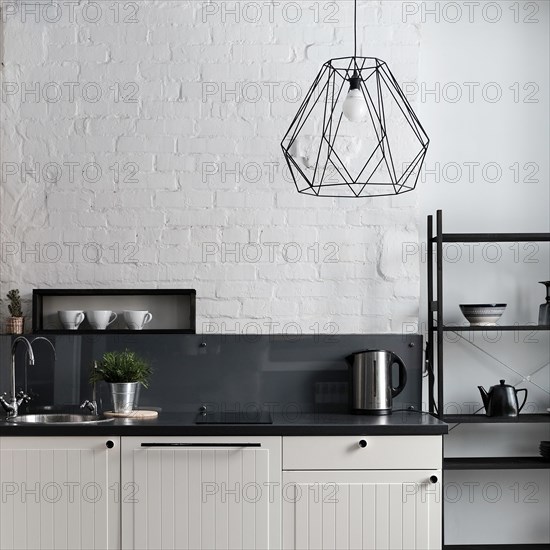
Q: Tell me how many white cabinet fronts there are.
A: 4